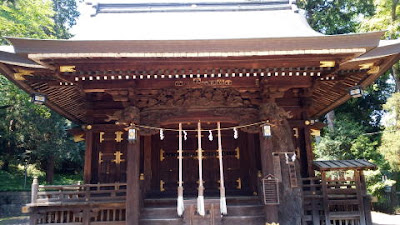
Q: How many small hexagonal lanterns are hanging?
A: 2